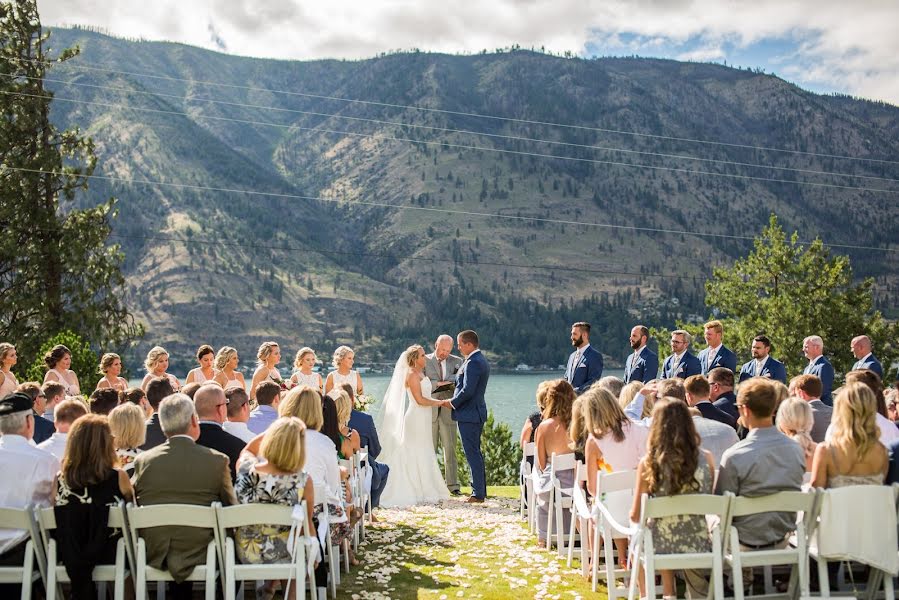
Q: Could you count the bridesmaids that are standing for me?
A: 9